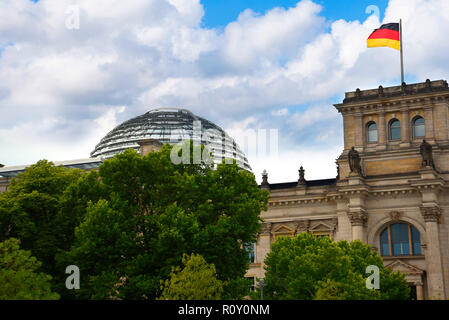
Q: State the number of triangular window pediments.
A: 3